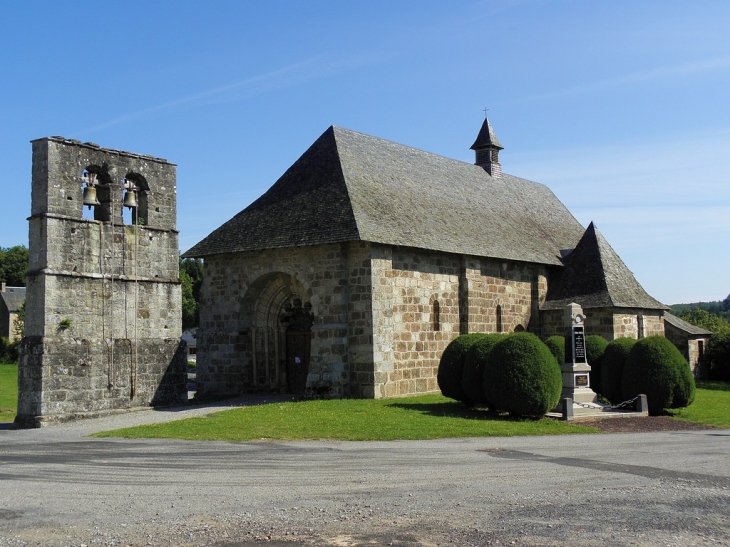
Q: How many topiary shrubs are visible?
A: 7